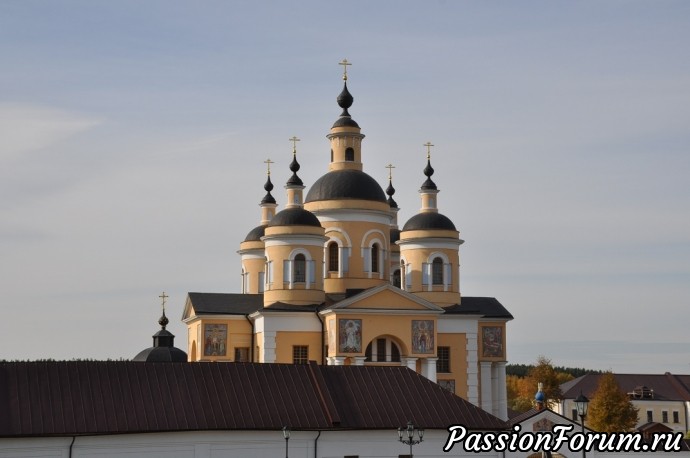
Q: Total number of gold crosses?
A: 6